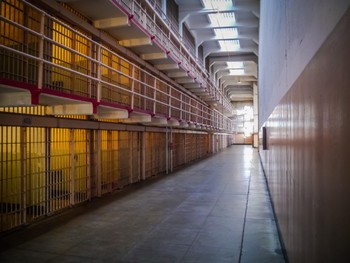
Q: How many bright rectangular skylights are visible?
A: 6